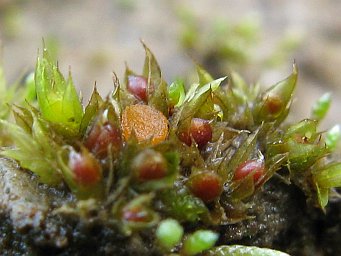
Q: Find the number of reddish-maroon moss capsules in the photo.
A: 9